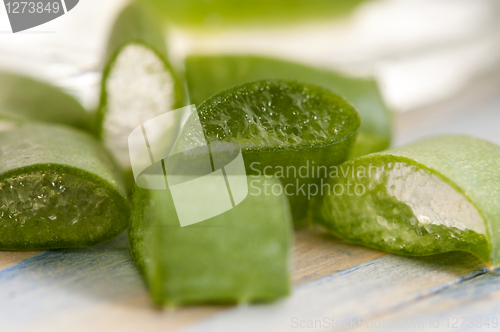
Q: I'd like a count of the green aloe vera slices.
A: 7